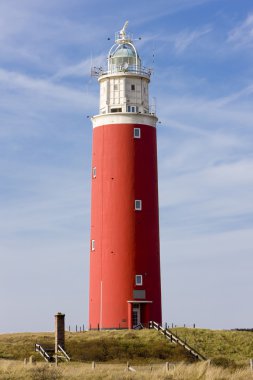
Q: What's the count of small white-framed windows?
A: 5